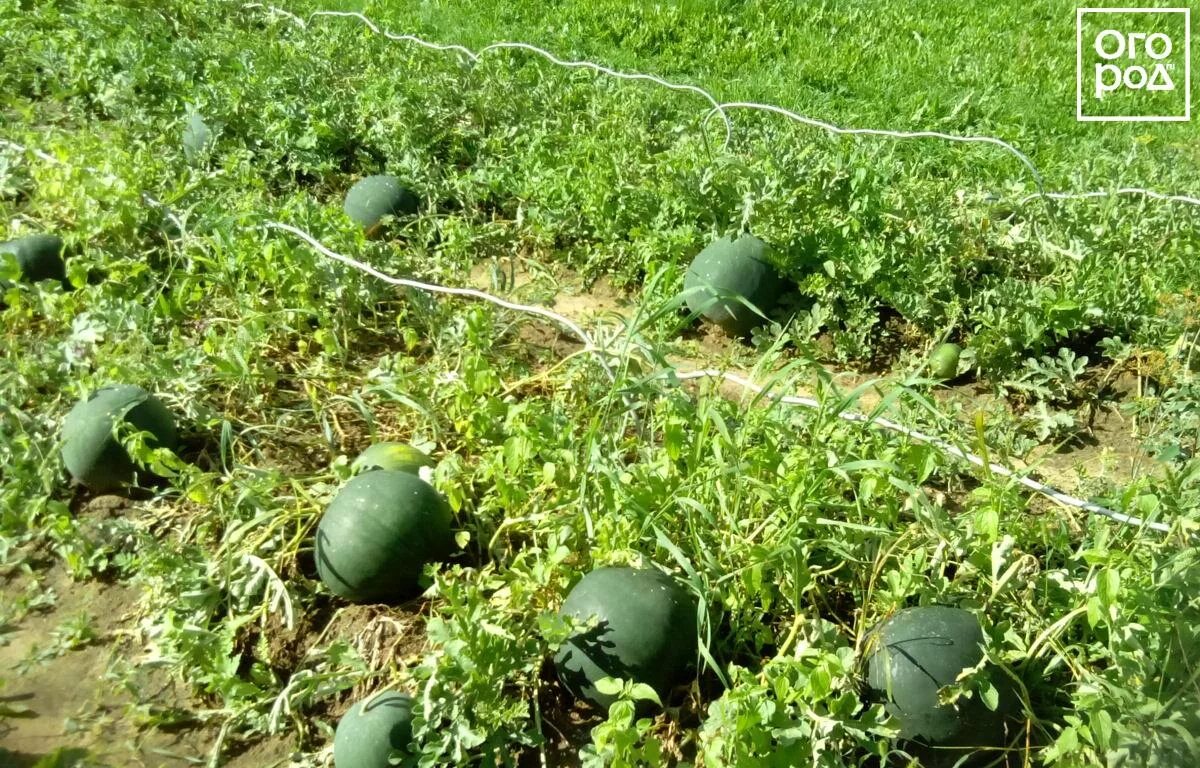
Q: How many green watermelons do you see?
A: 11